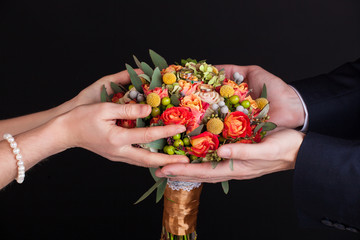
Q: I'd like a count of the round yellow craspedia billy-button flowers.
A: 5